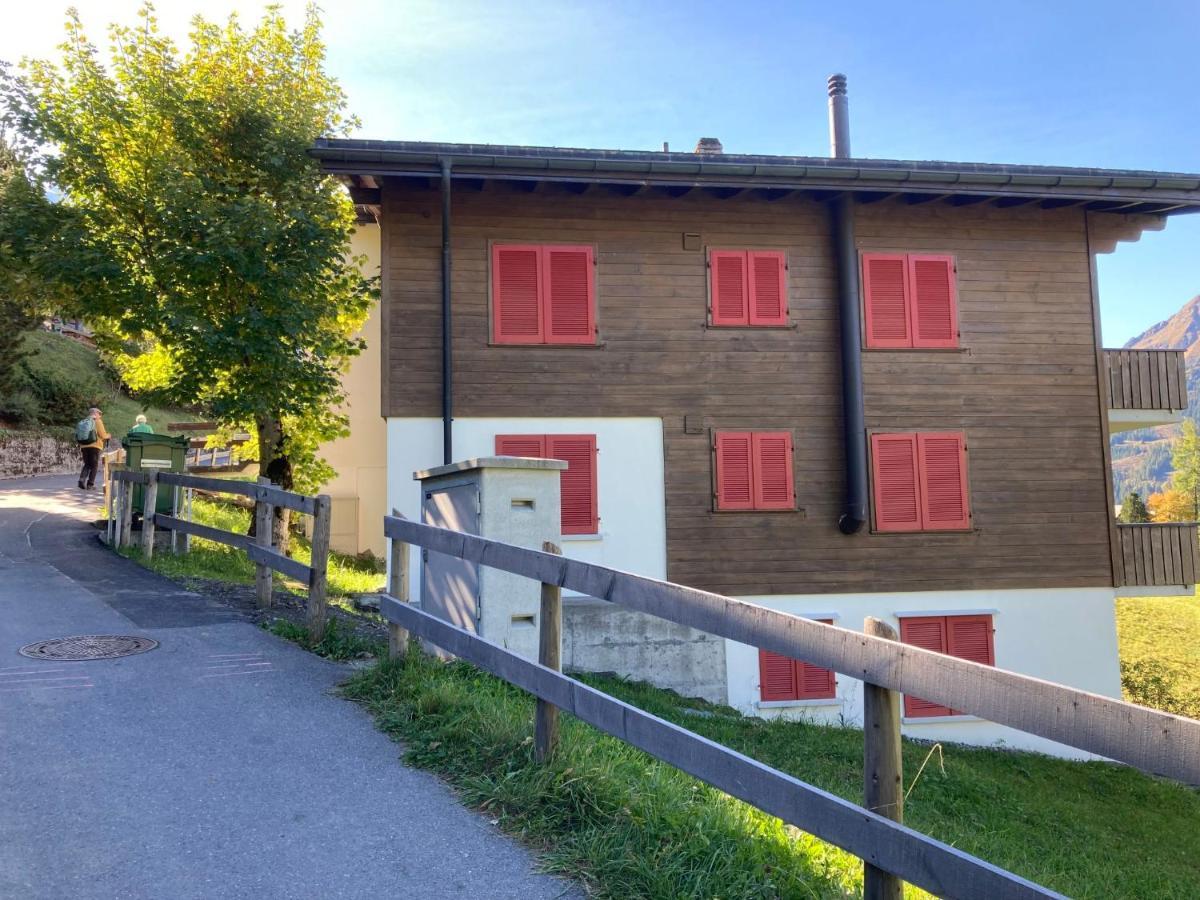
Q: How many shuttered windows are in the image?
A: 8